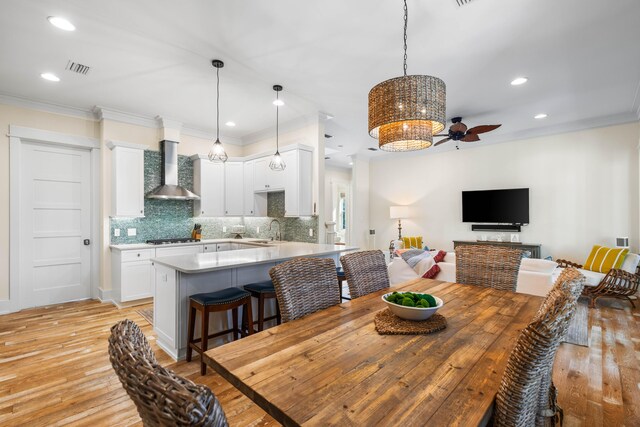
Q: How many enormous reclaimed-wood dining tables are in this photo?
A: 1